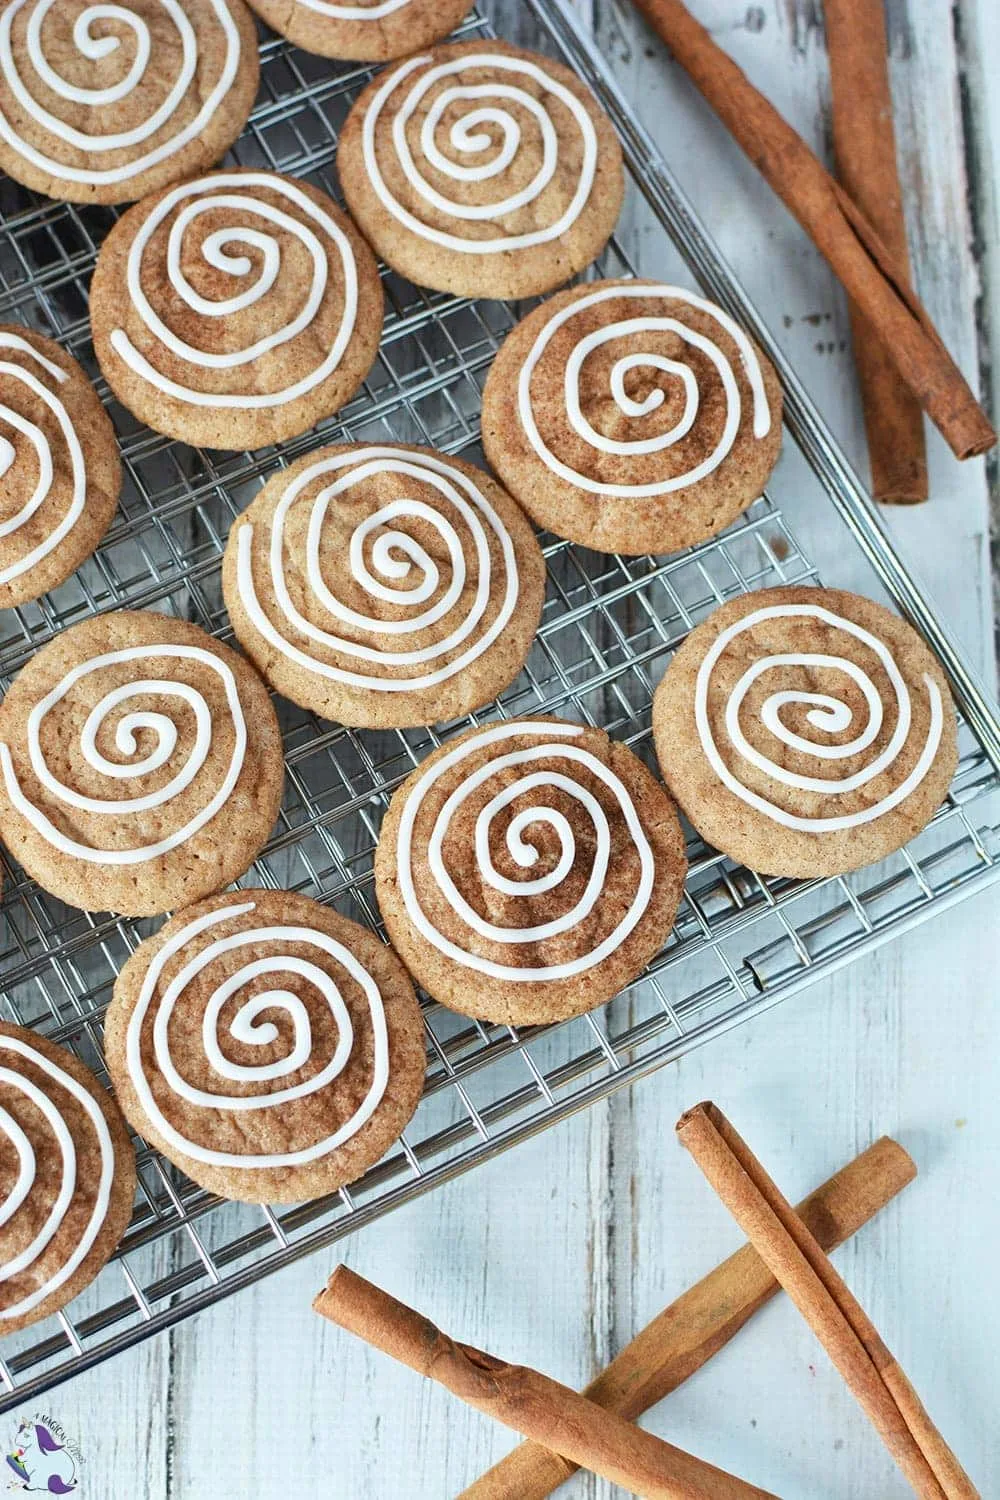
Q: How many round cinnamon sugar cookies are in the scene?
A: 12